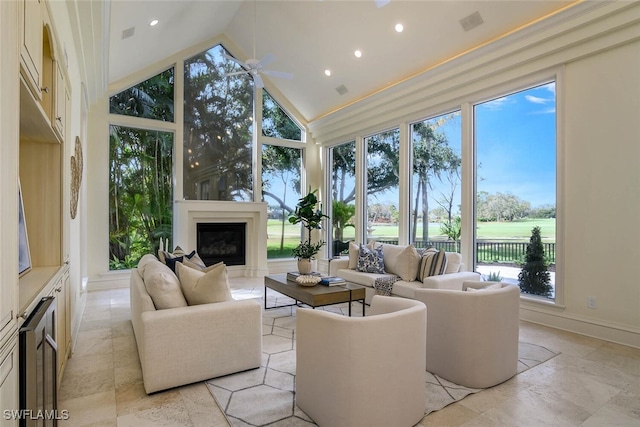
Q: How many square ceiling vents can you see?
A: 3